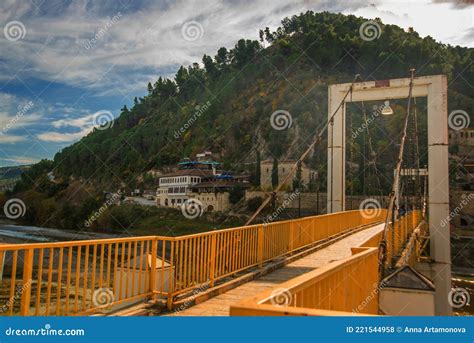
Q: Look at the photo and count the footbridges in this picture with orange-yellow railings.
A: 1